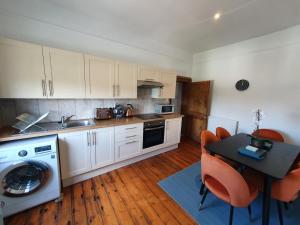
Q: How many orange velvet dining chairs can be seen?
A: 5